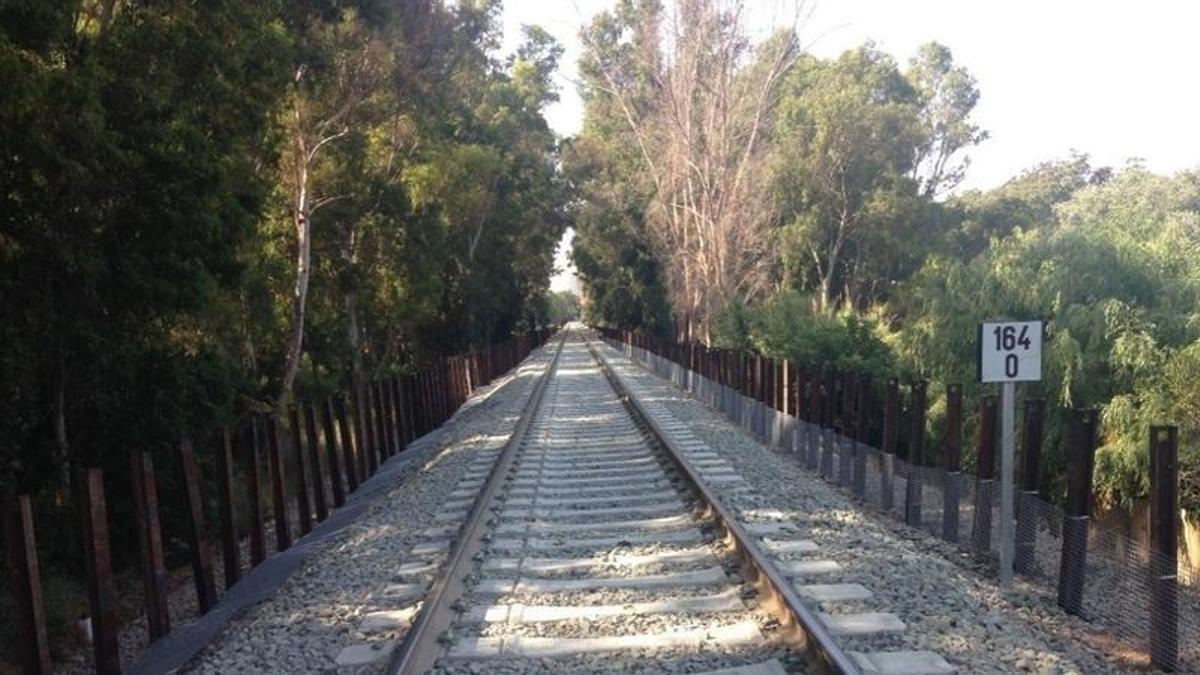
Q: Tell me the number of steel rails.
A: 2